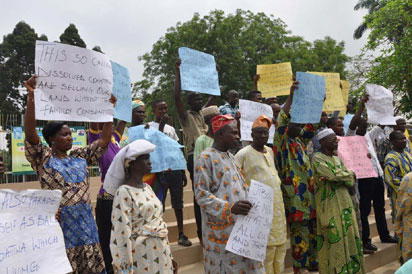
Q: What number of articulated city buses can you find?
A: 0